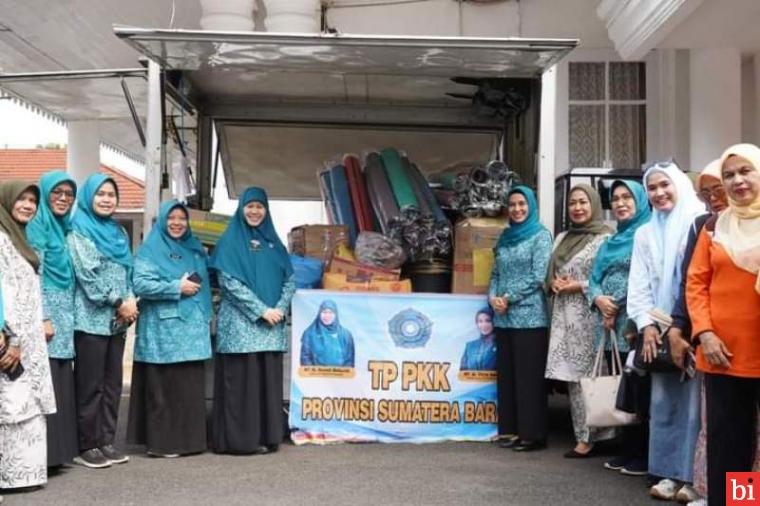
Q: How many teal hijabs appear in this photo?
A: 6